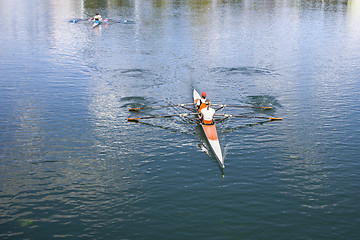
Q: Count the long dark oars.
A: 4